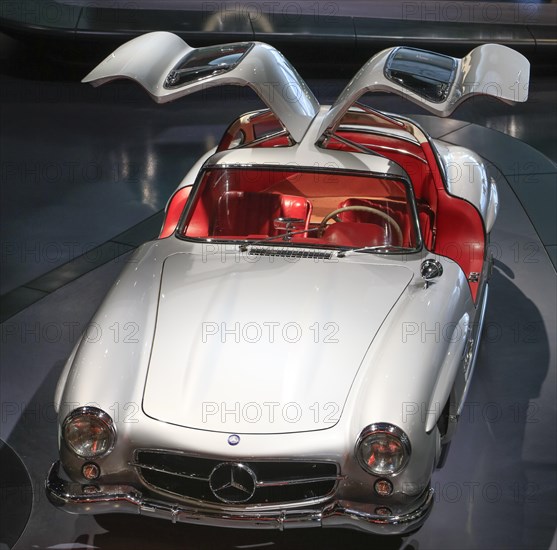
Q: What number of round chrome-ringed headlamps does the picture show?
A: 2